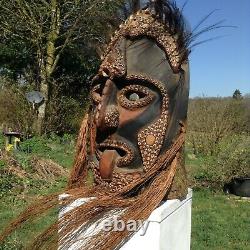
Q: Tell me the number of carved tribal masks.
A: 1